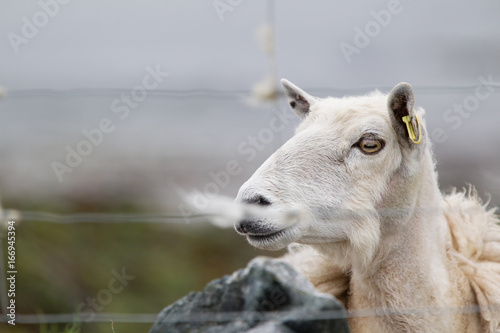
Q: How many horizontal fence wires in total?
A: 3